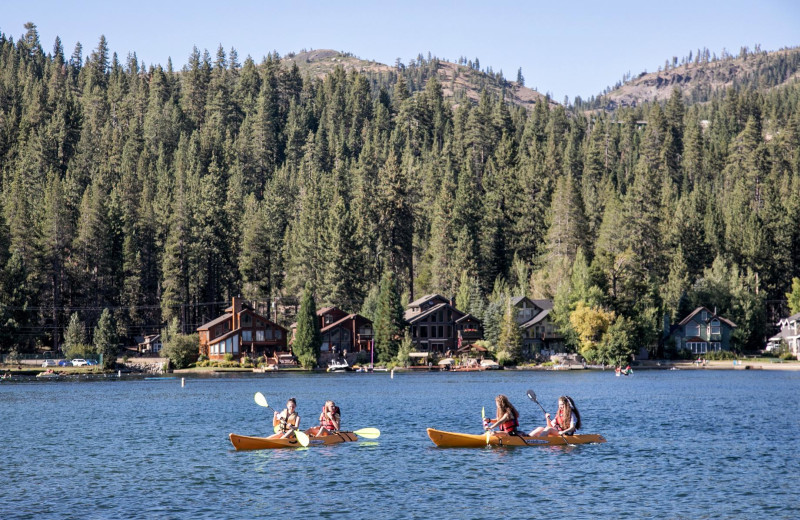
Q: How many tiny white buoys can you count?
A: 3